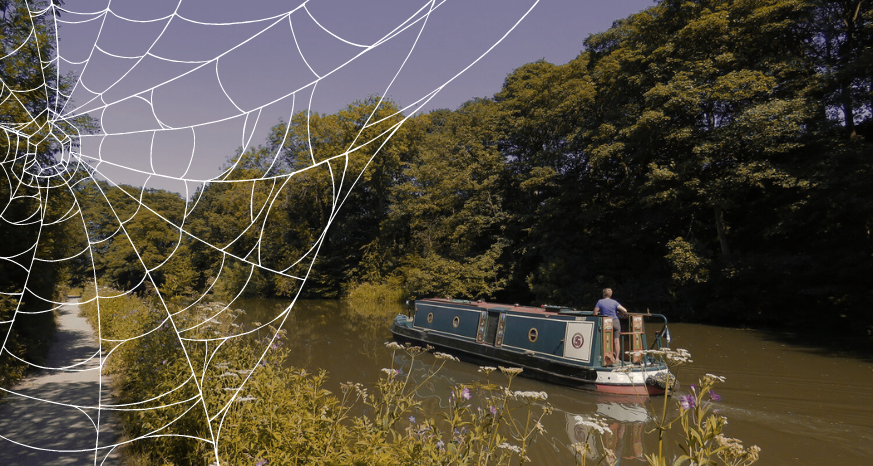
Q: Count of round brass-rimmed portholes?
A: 3